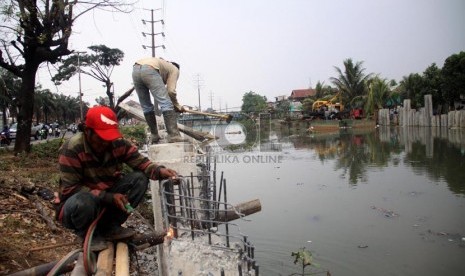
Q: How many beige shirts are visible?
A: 1